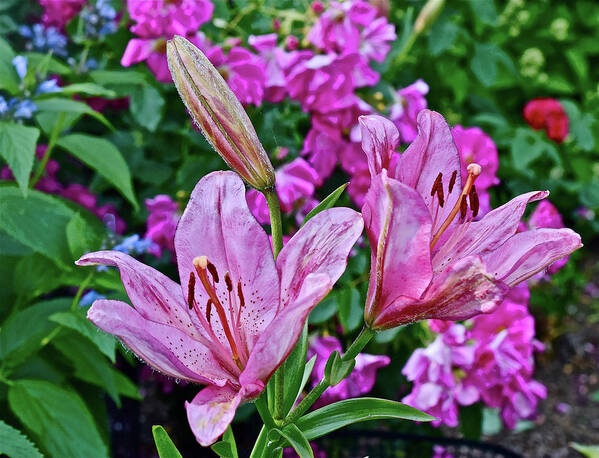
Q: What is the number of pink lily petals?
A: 12